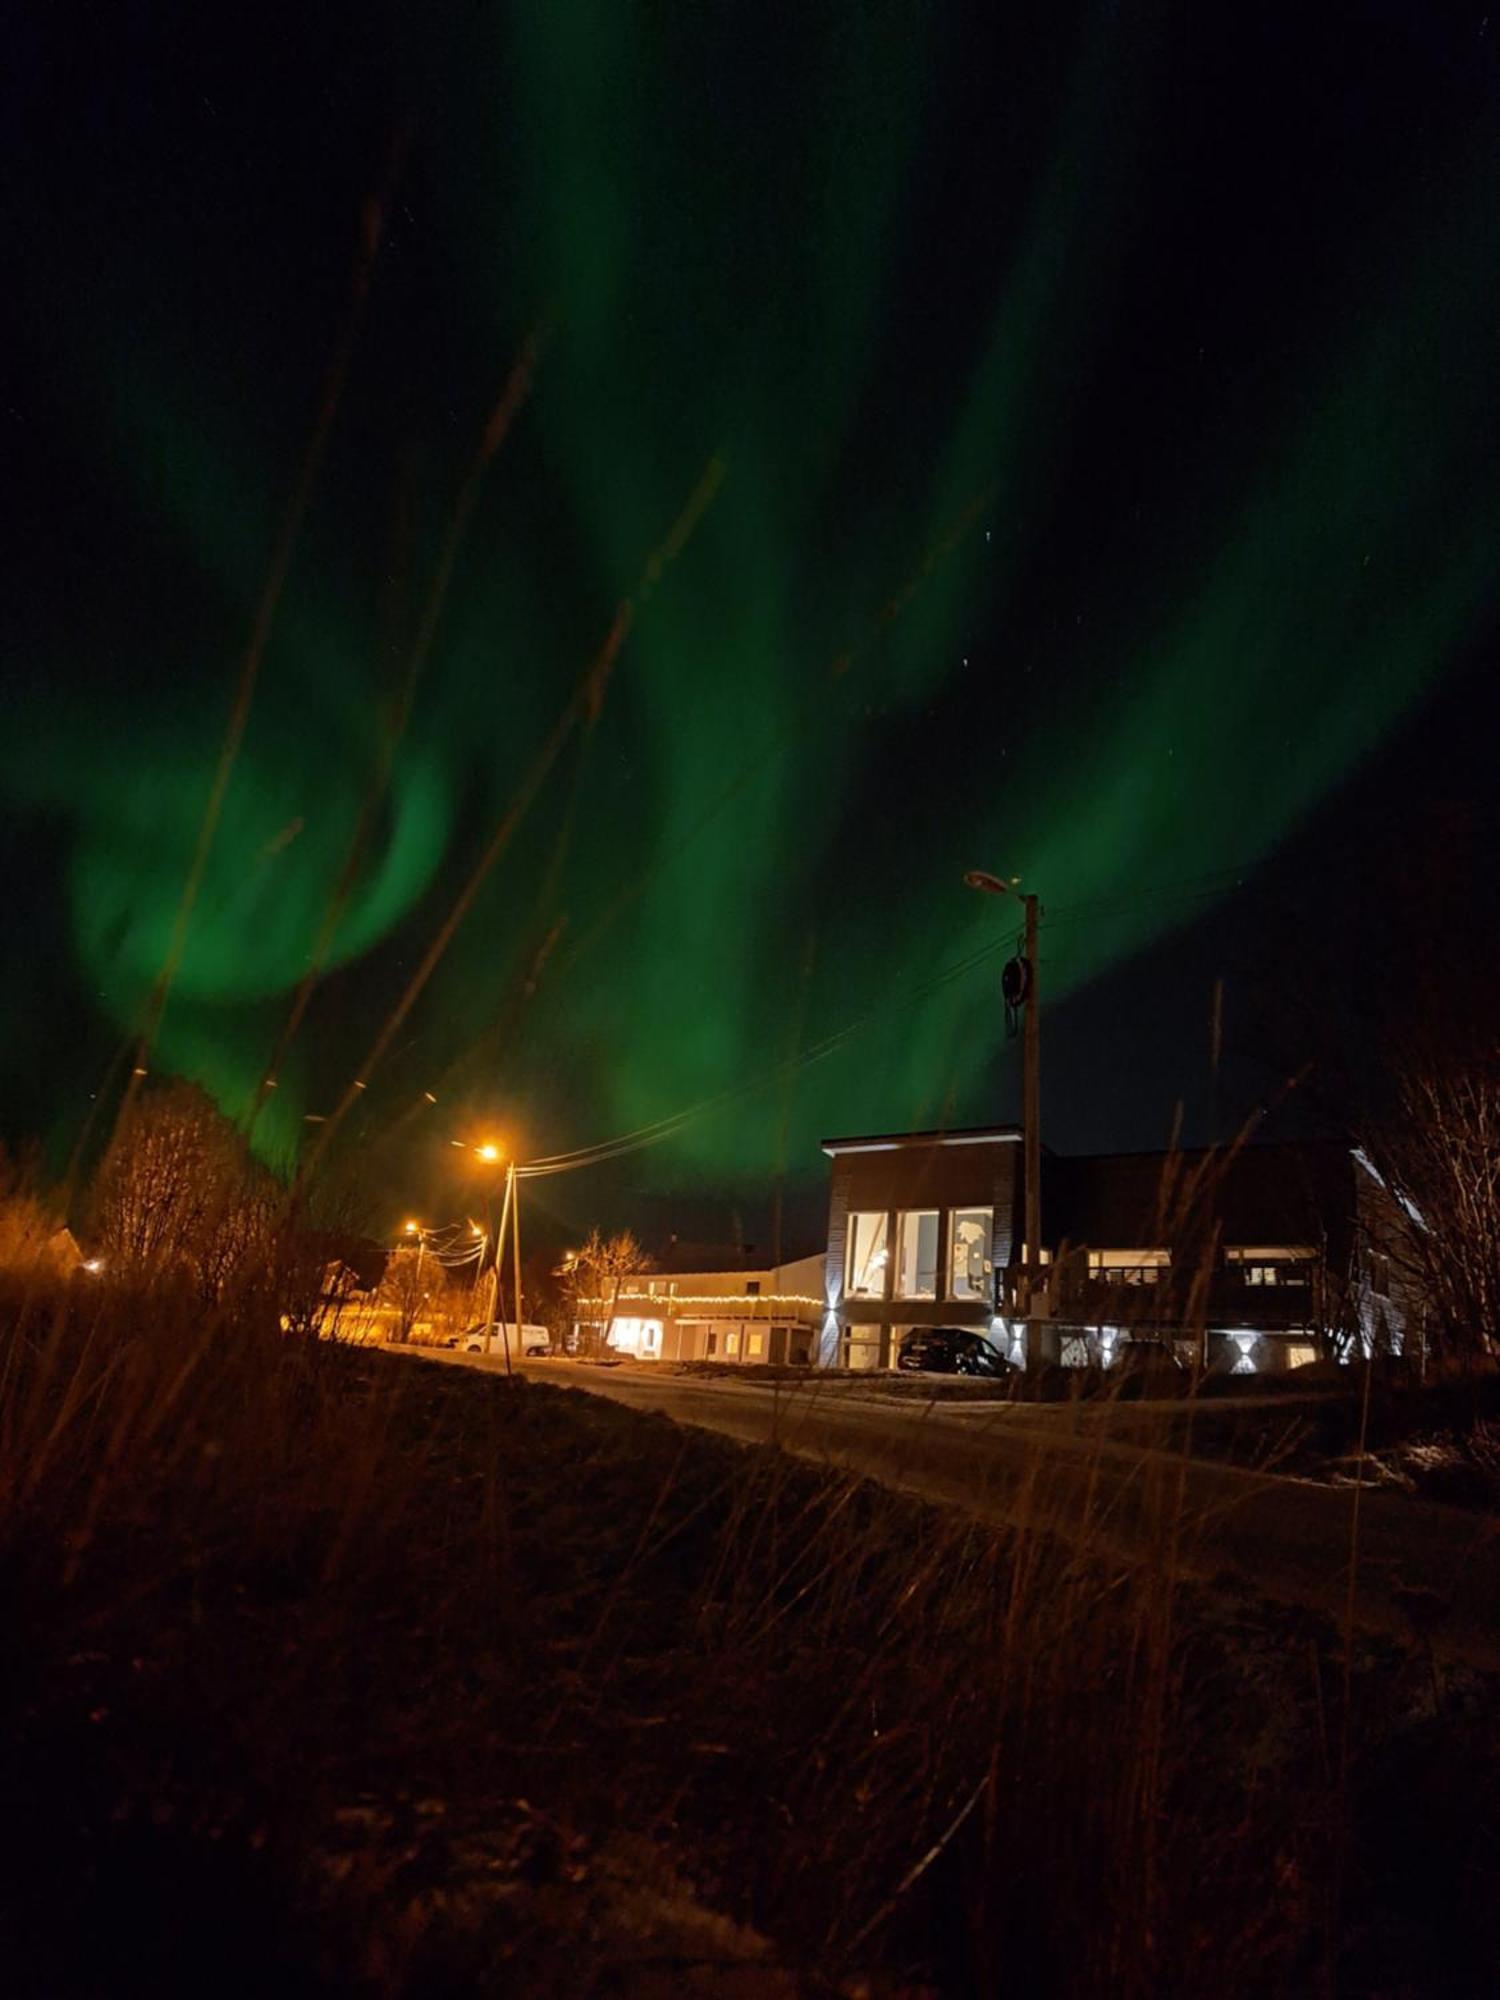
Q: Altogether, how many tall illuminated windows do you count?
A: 3